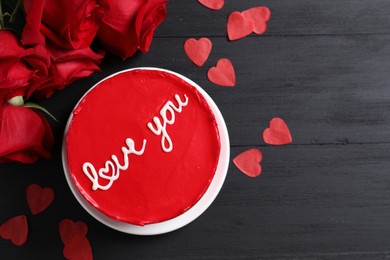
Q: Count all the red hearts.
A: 11